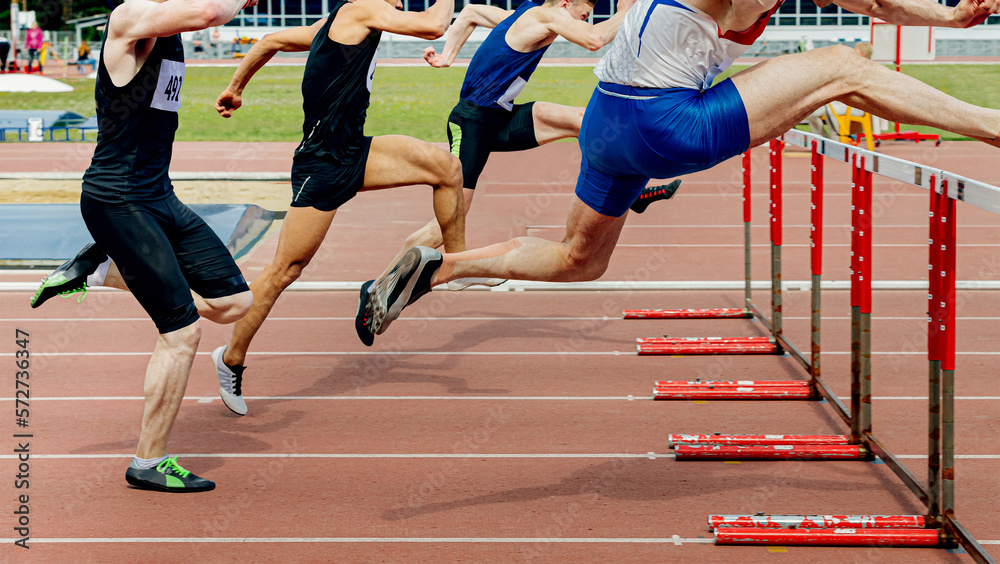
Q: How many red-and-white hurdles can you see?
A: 5